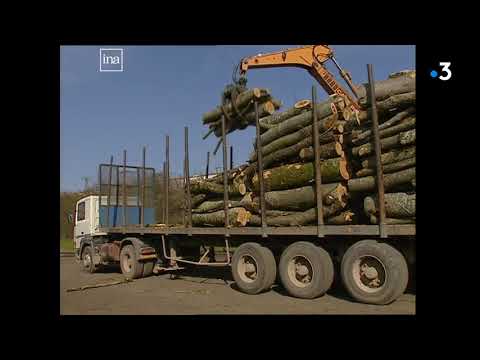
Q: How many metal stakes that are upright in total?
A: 12